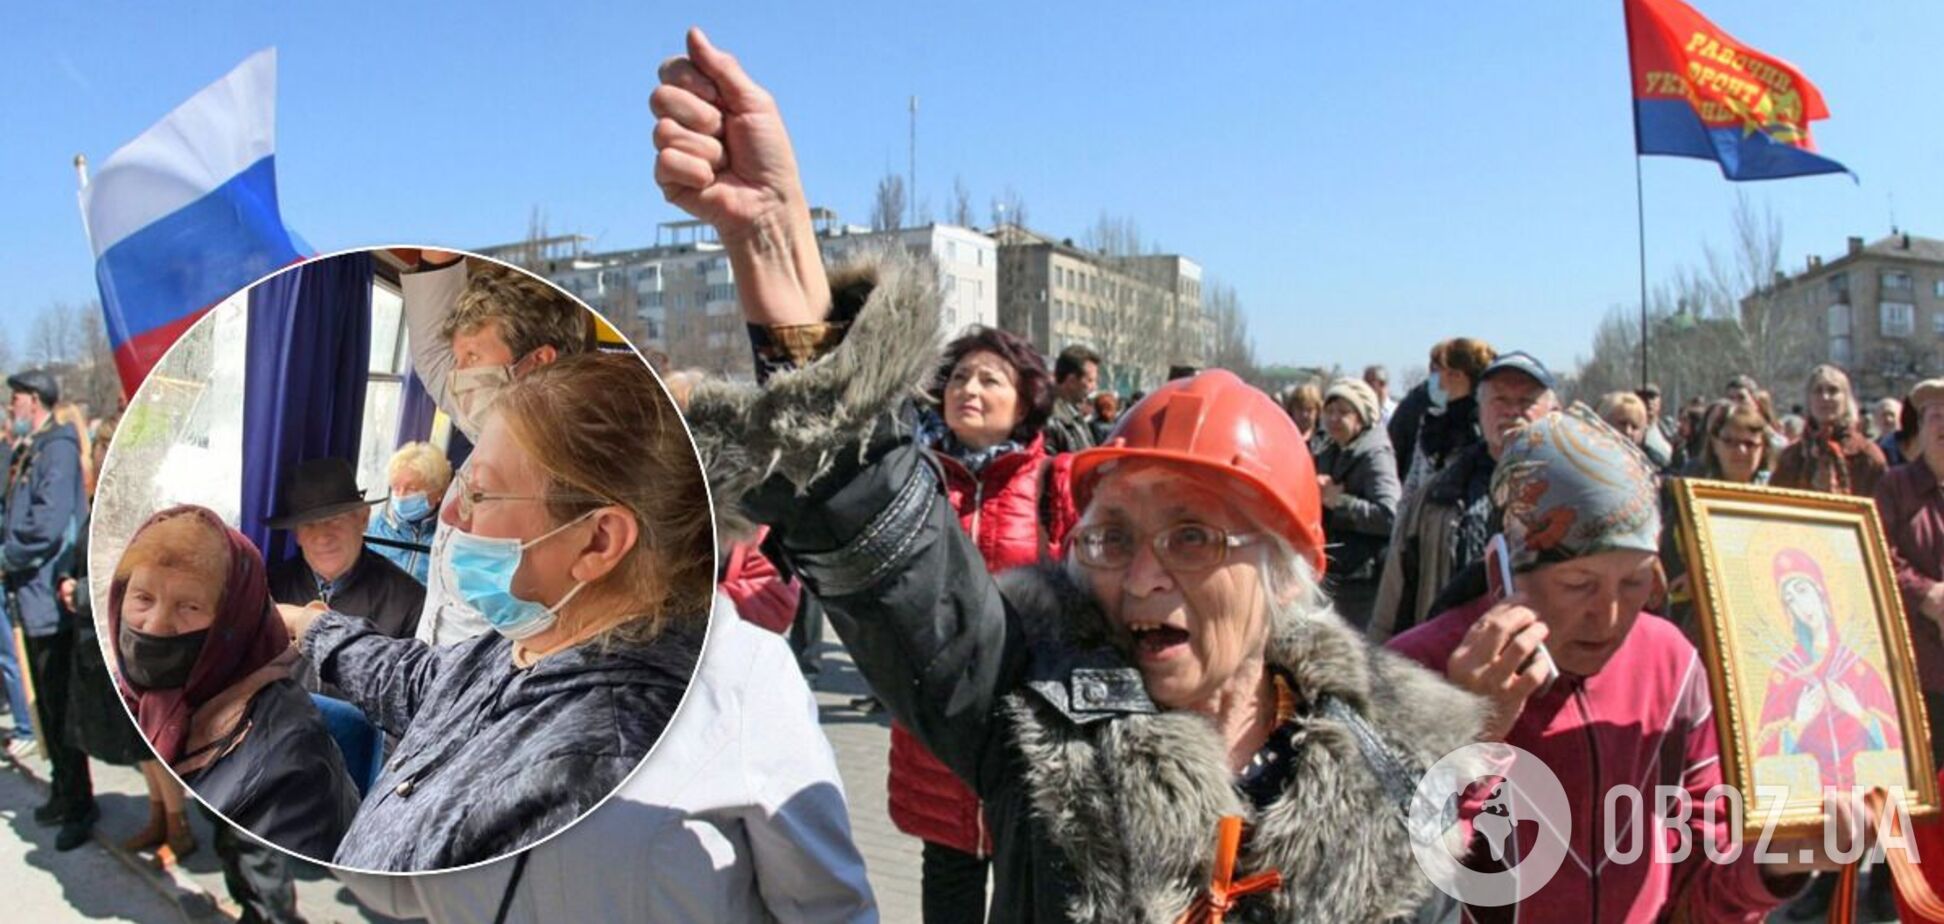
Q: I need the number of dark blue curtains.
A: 2